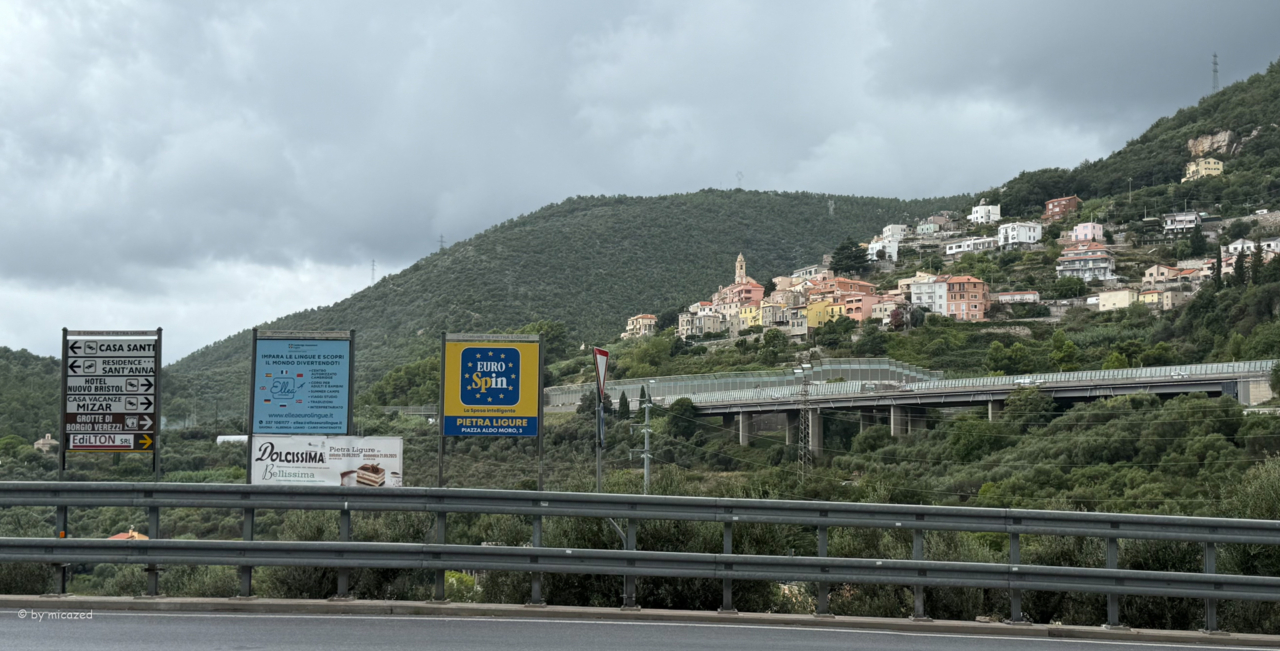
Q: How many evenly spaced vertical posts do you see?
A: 13